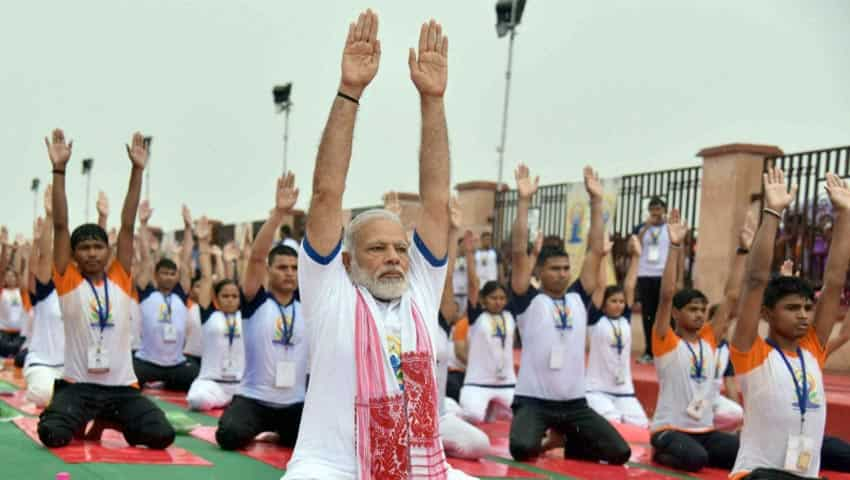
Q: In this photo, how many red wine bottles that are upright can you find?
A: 0